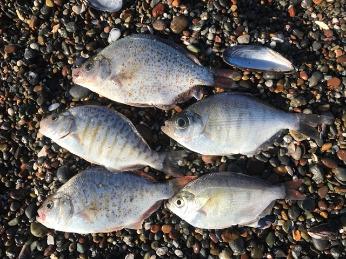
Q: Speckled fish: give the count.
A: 2